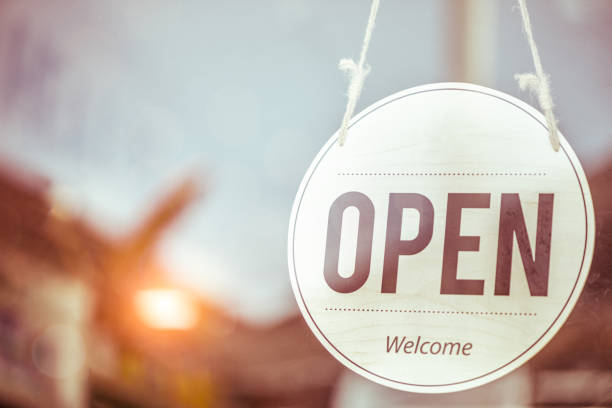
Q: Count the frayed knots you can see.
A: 2